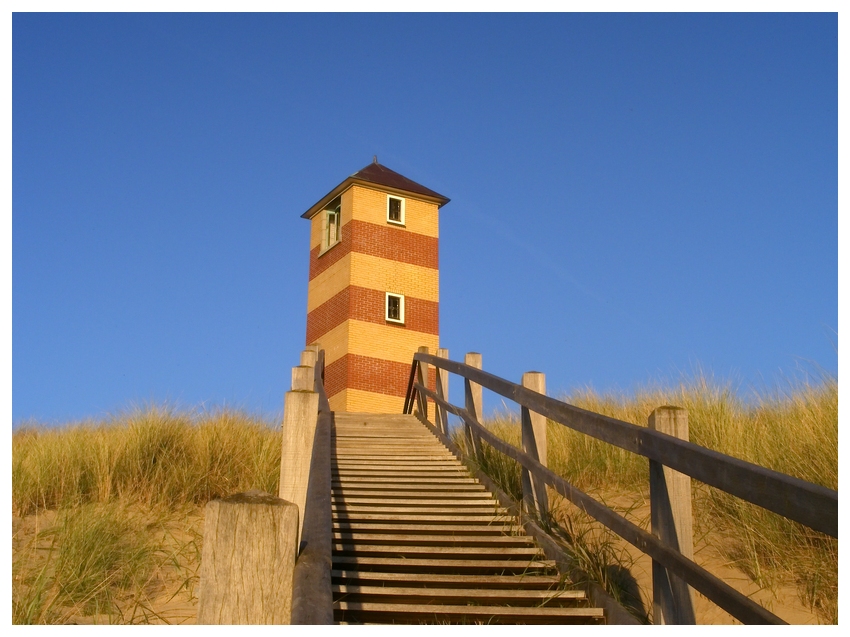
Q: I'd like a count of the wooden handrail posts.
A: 10